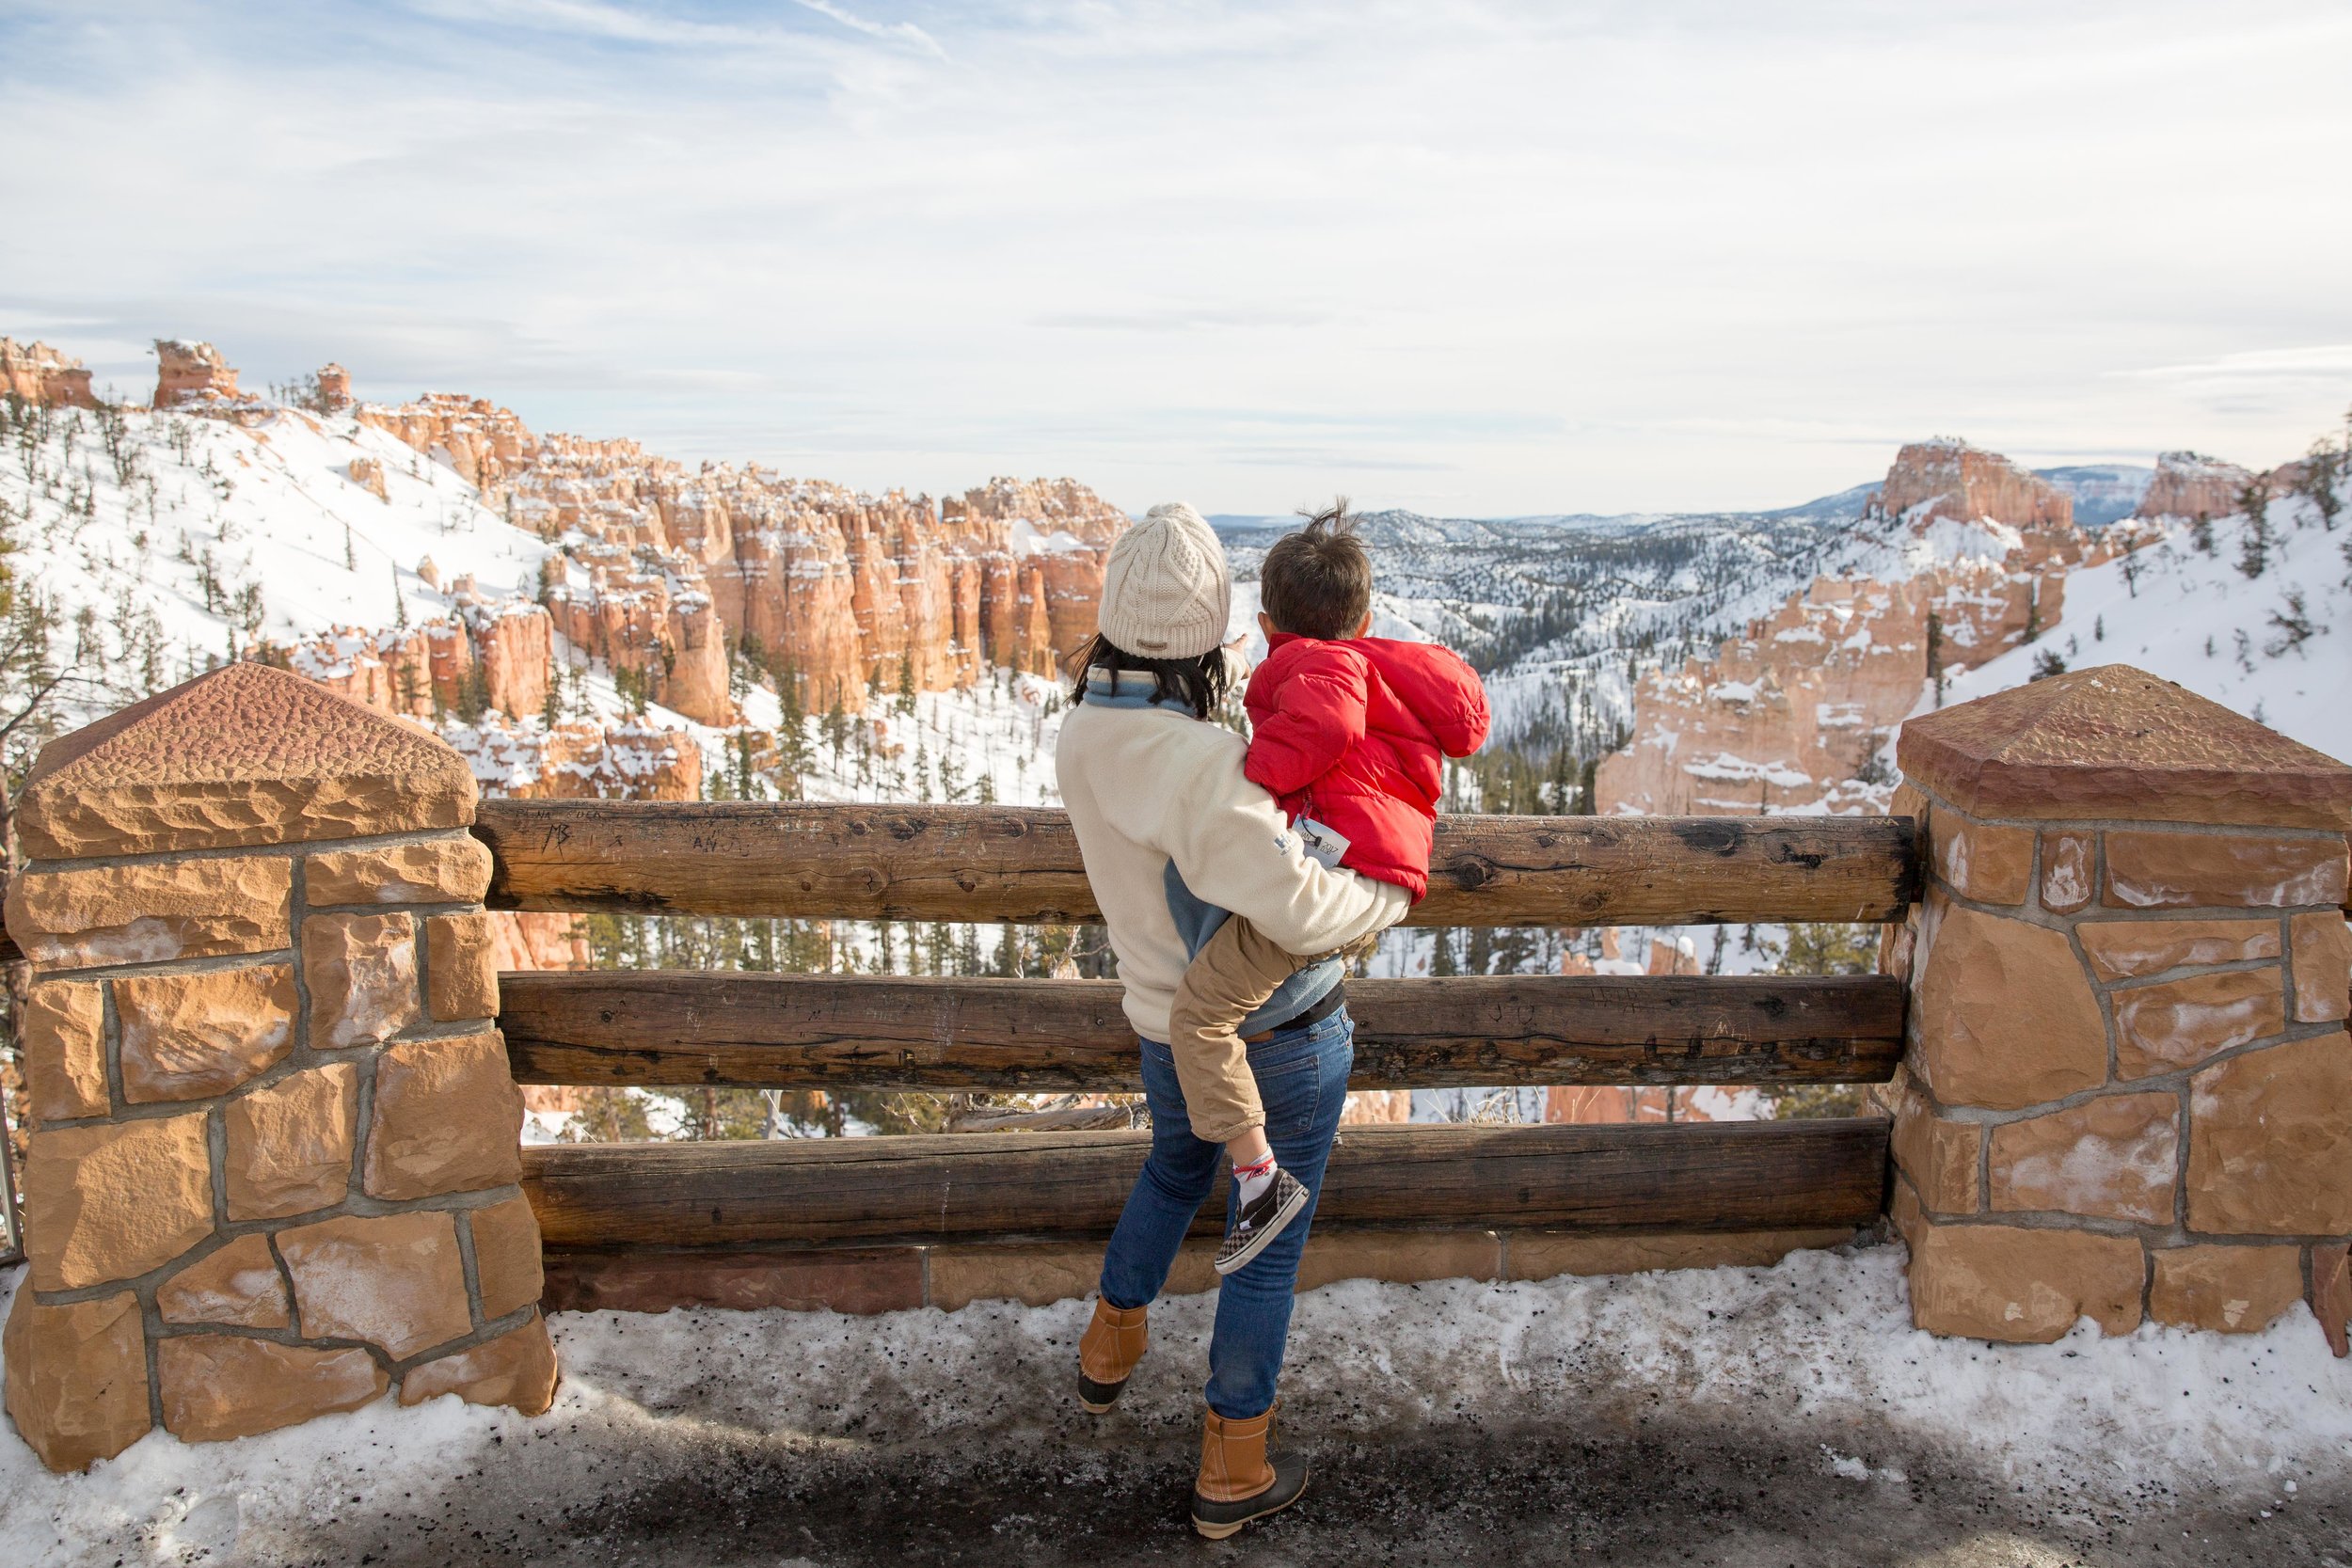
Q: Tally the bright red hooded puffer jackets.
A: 1